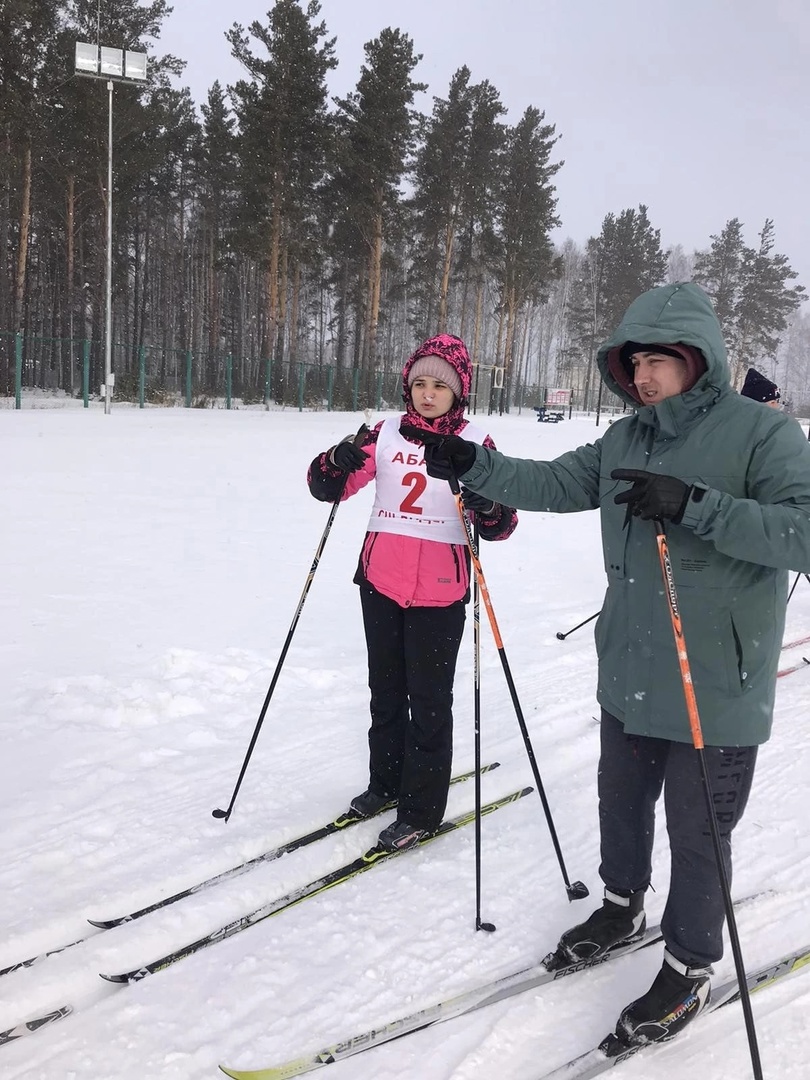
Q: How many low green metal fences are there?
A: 1